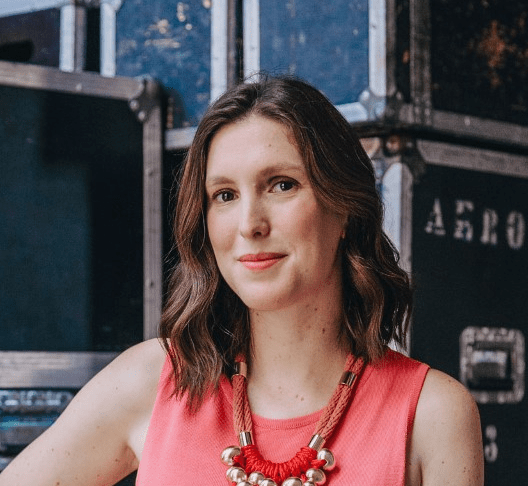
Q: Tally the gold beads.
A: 9